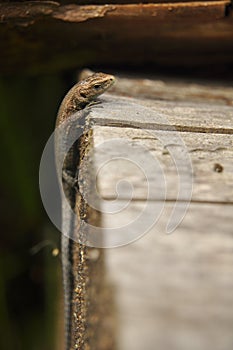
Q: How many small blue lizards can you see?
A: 0